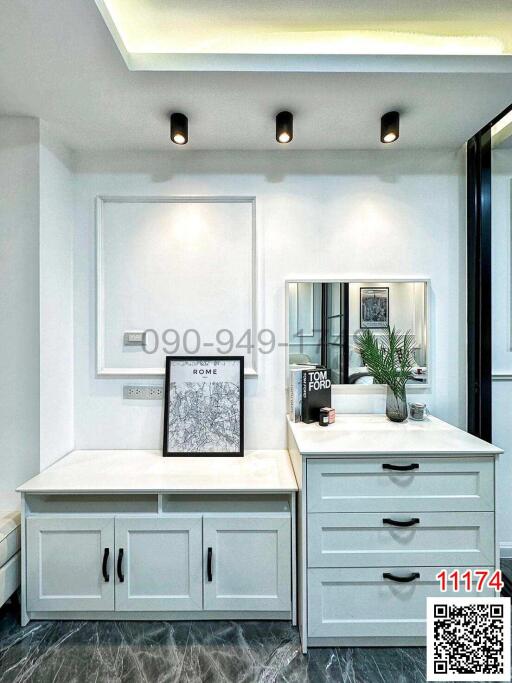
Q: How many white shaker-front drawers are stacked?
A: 3